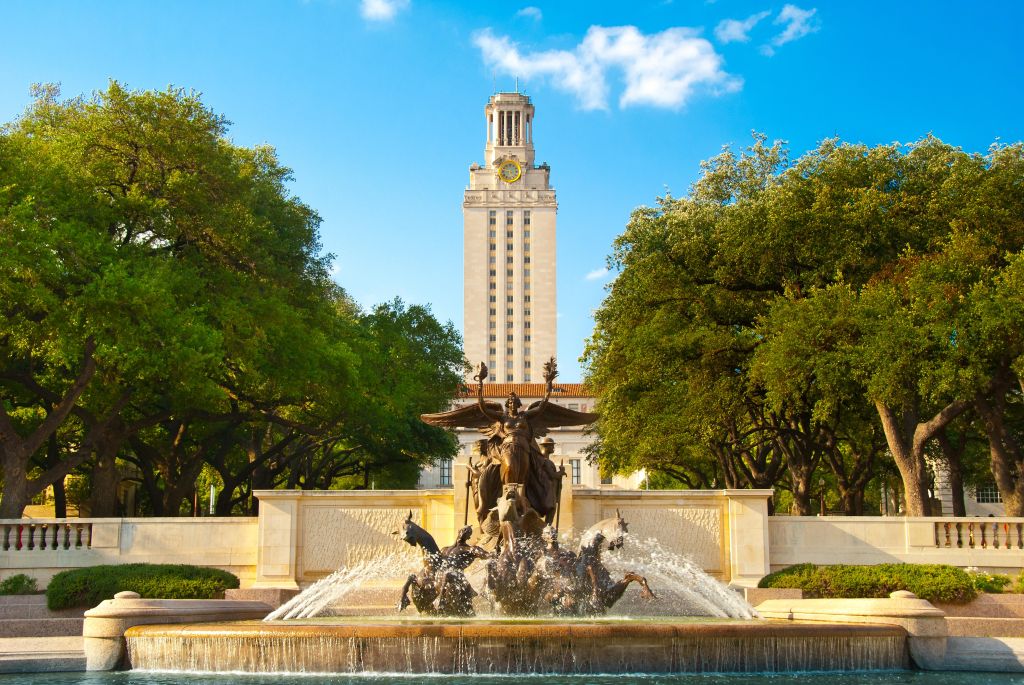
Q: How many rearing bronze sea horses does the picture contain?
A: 3